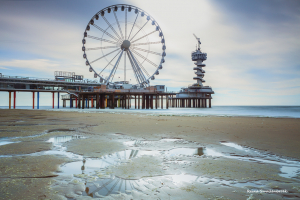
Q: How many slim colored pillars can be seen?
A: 12